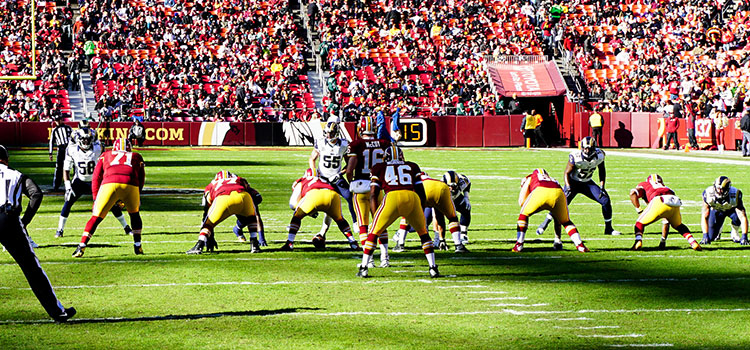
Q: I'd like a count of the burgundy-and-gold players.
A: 8